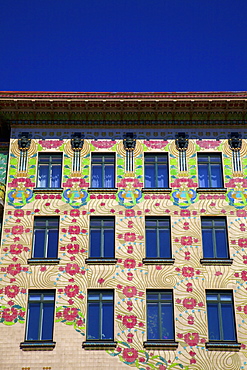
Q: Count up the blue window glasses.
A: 12